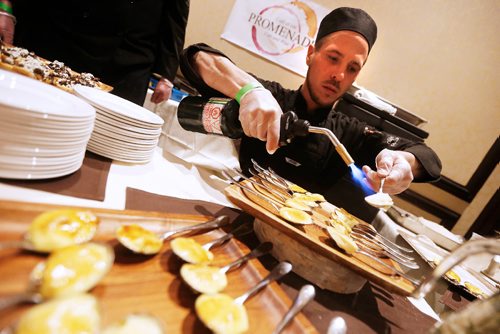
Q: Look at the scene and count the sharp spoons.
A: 0